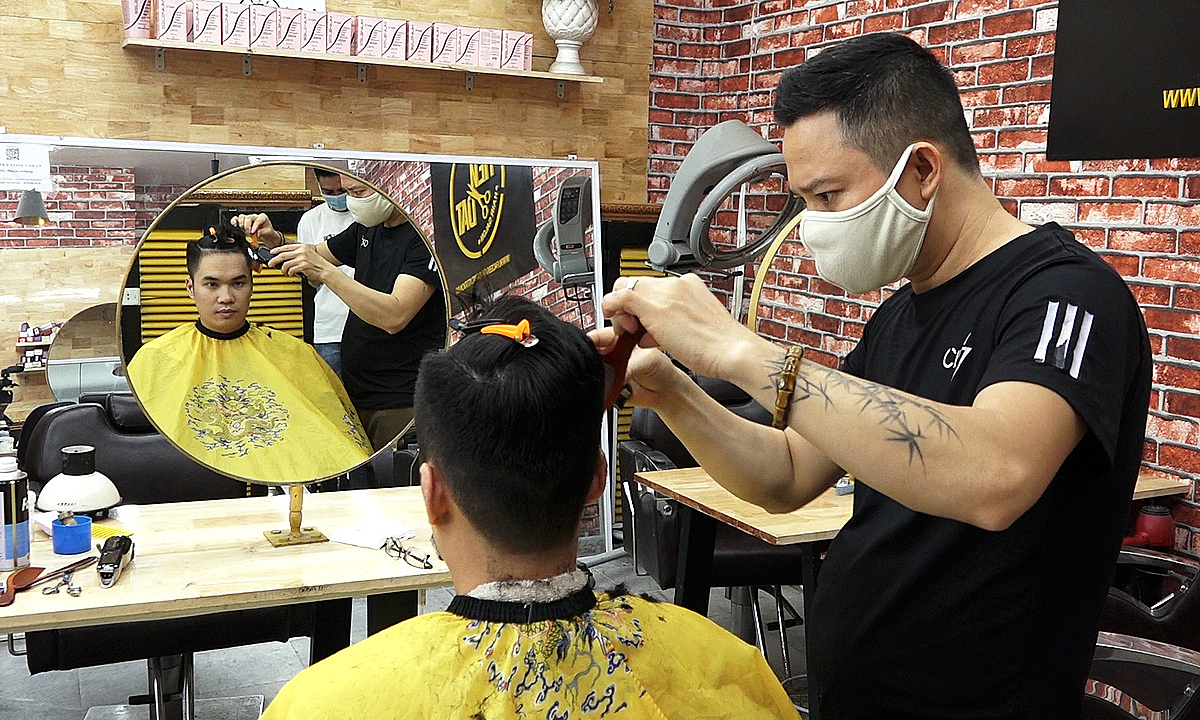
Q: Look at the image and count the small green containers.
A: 0